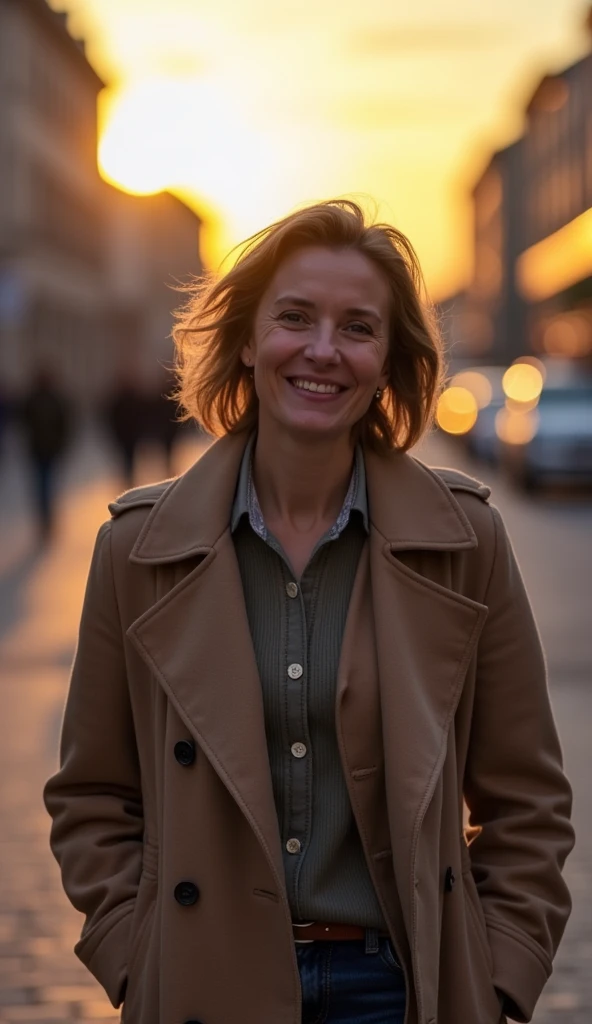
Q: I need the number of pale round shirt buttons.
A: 4